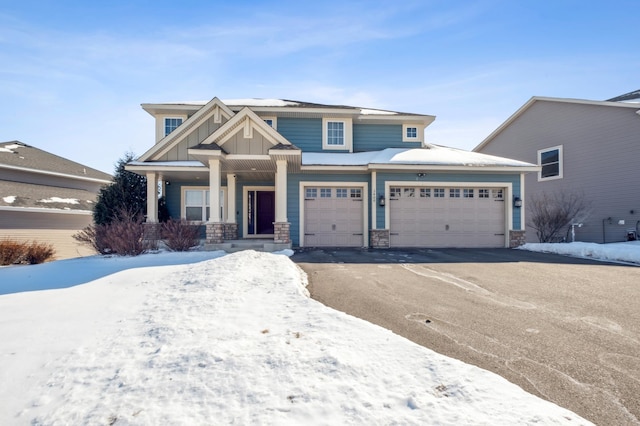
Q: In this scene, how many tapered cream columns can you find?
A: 4